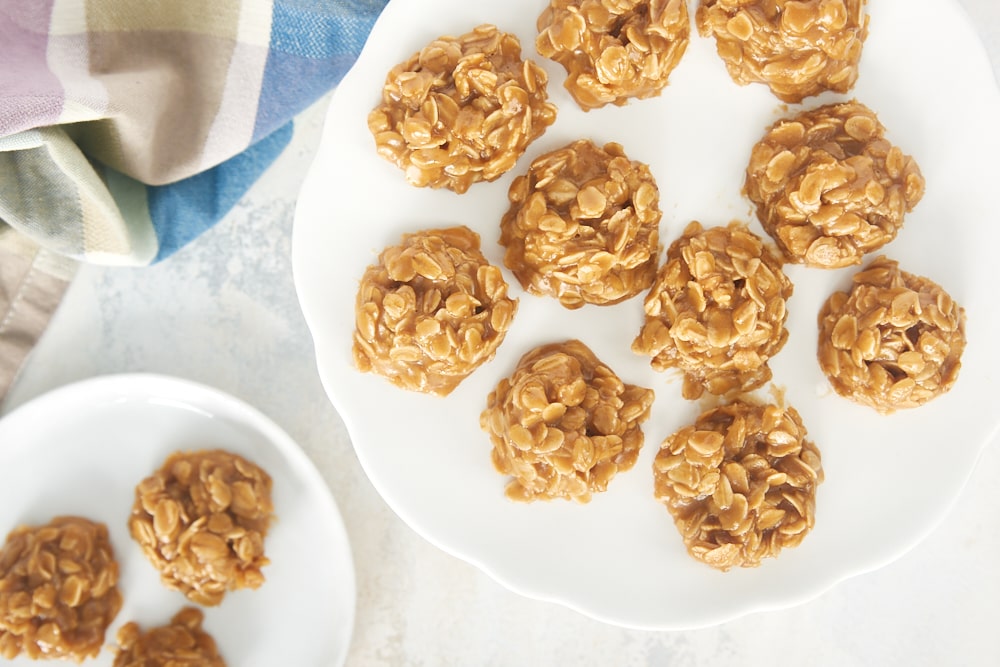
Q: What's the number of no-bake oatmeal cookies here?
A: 13